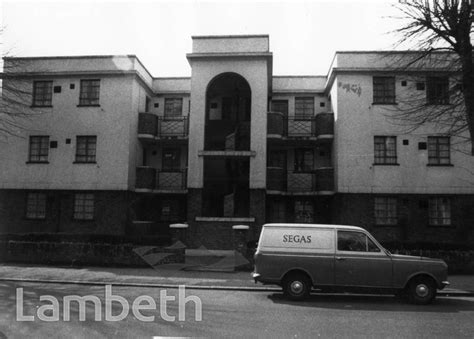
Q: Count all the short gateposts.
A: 2